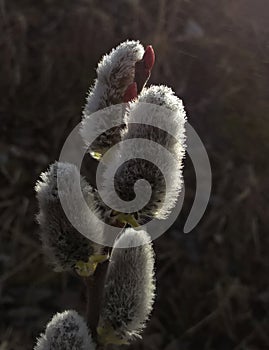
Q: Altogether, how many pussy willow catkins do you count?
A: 5